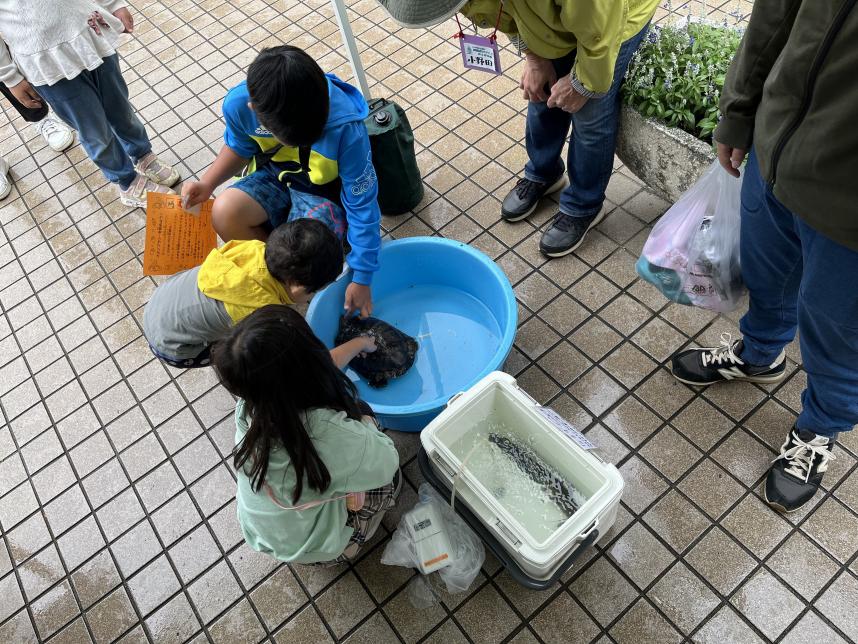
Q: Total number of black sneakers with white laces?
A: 2